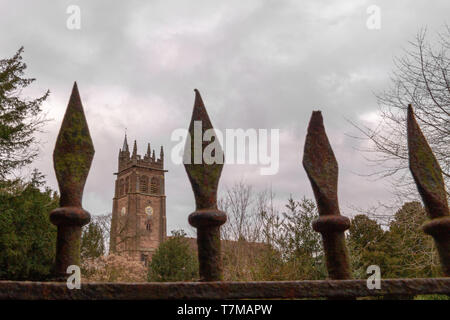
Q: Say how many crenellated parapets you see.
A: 1